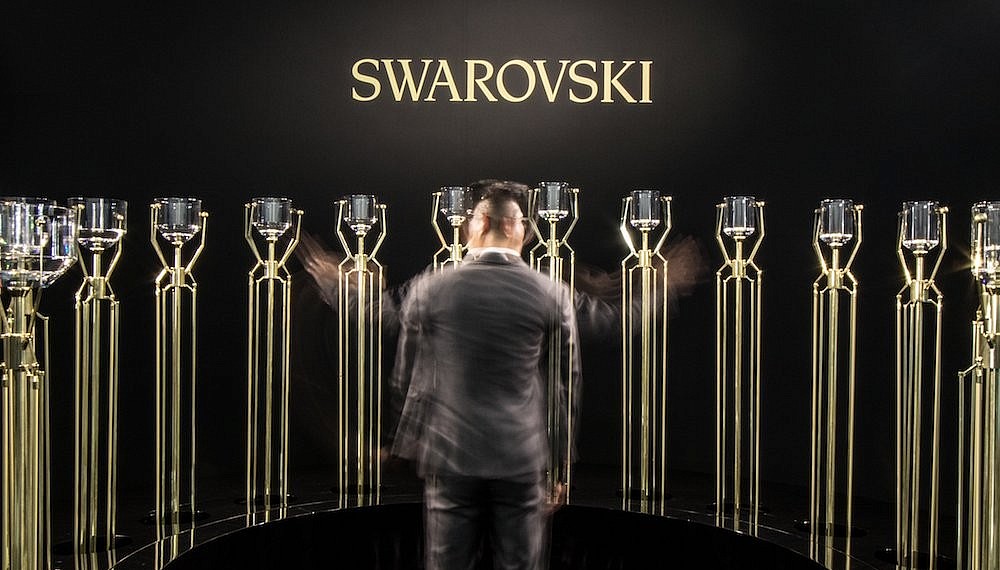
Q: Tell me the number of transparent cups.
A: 12